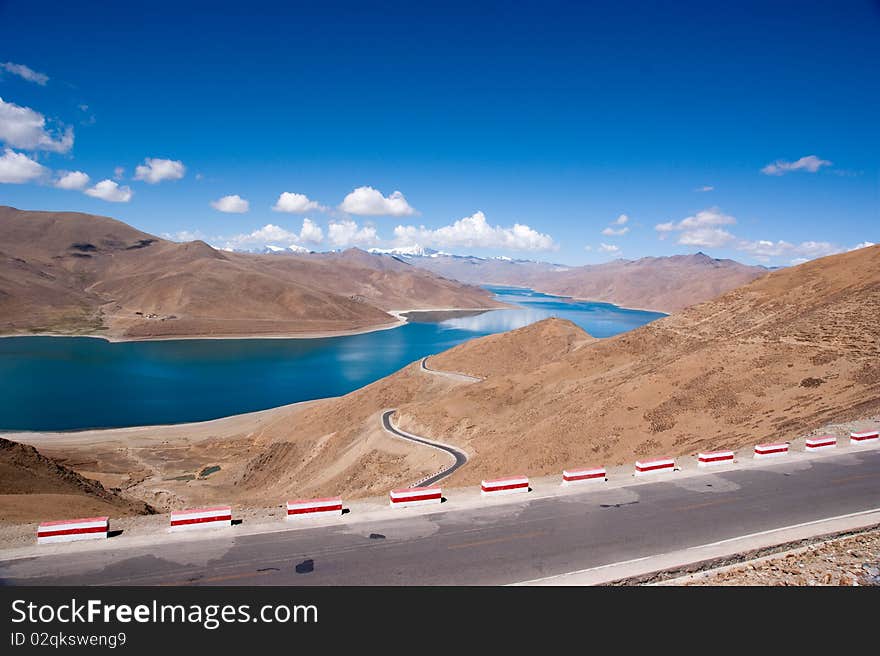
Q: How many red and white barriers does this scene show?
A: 11